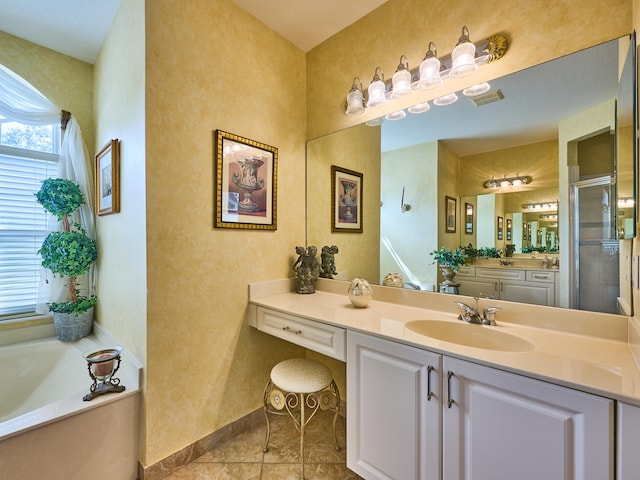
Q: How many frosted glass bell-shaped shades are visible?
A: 5